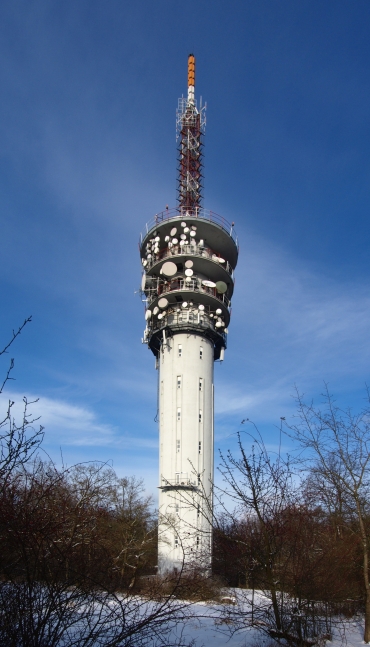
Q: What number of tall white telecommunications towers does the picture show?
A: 1